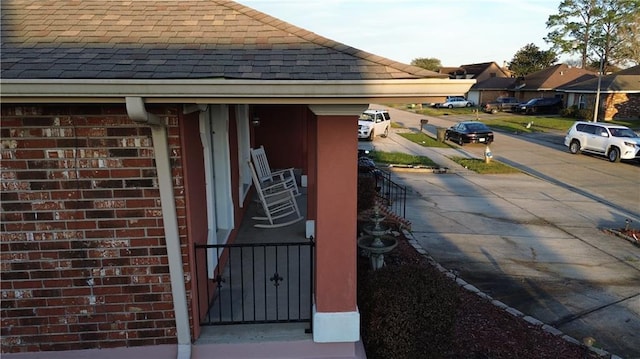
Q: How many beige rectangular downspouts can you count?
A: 1